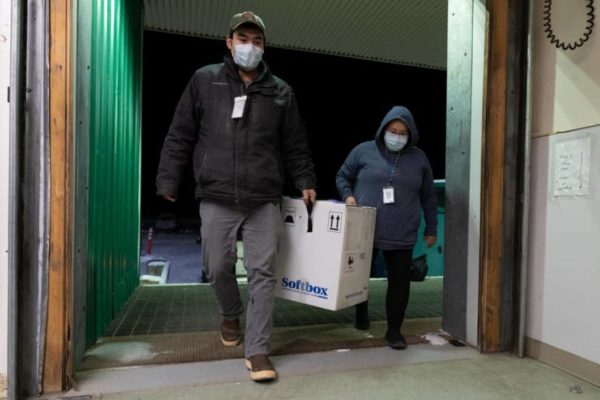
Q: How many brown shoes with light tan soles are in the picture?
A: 2